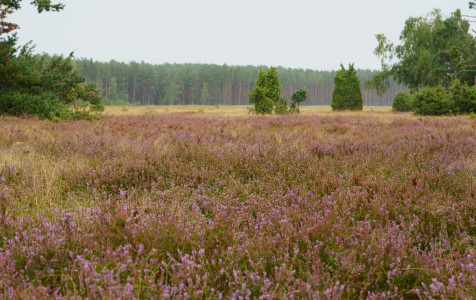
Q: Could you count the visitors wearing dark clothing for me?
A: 0